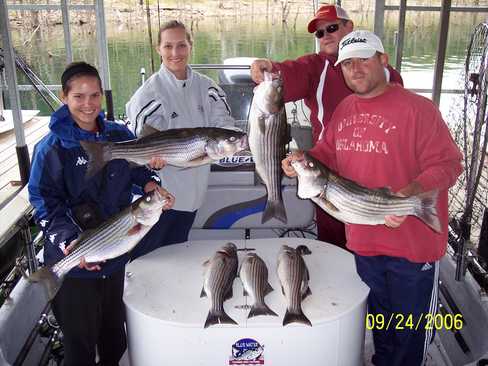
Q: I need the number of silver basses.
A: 7